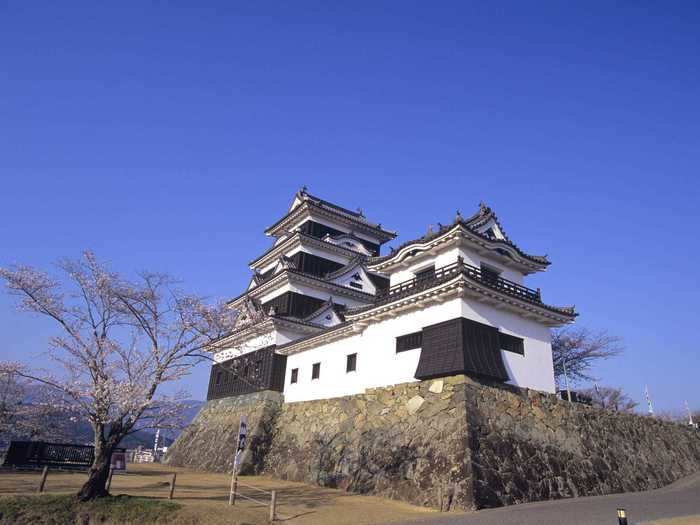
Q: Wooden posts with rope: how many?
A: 2